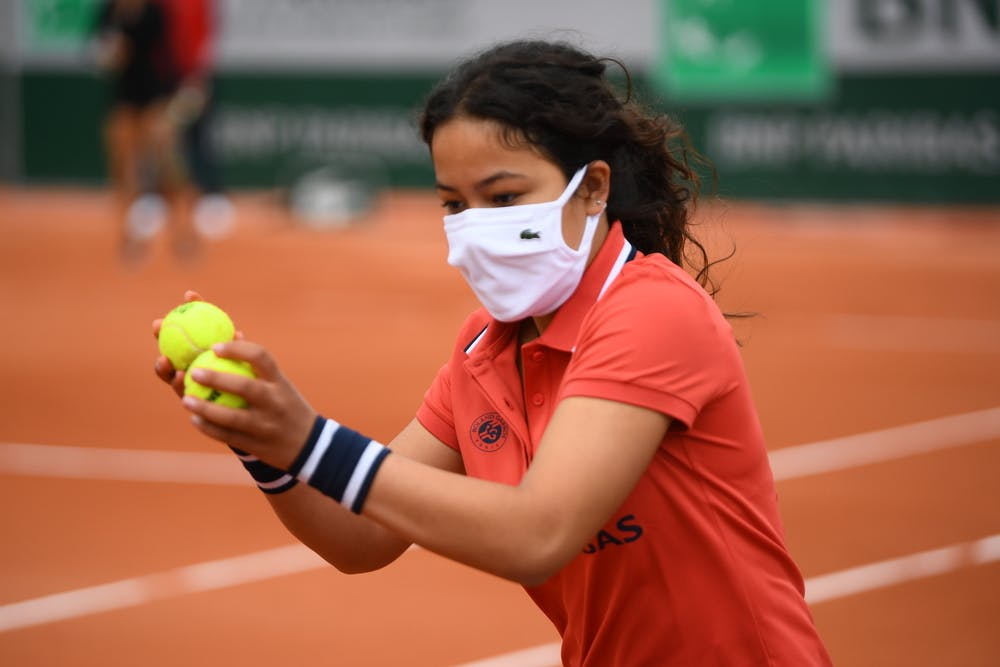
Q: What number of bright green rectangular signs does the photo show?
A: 2